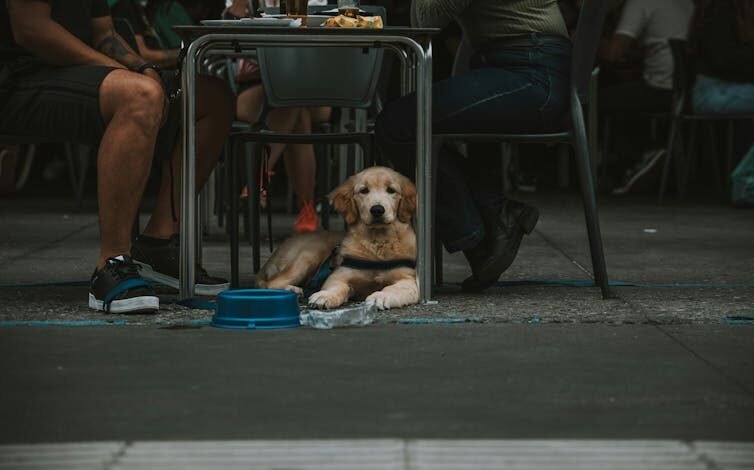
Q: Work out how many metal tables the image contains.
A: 1